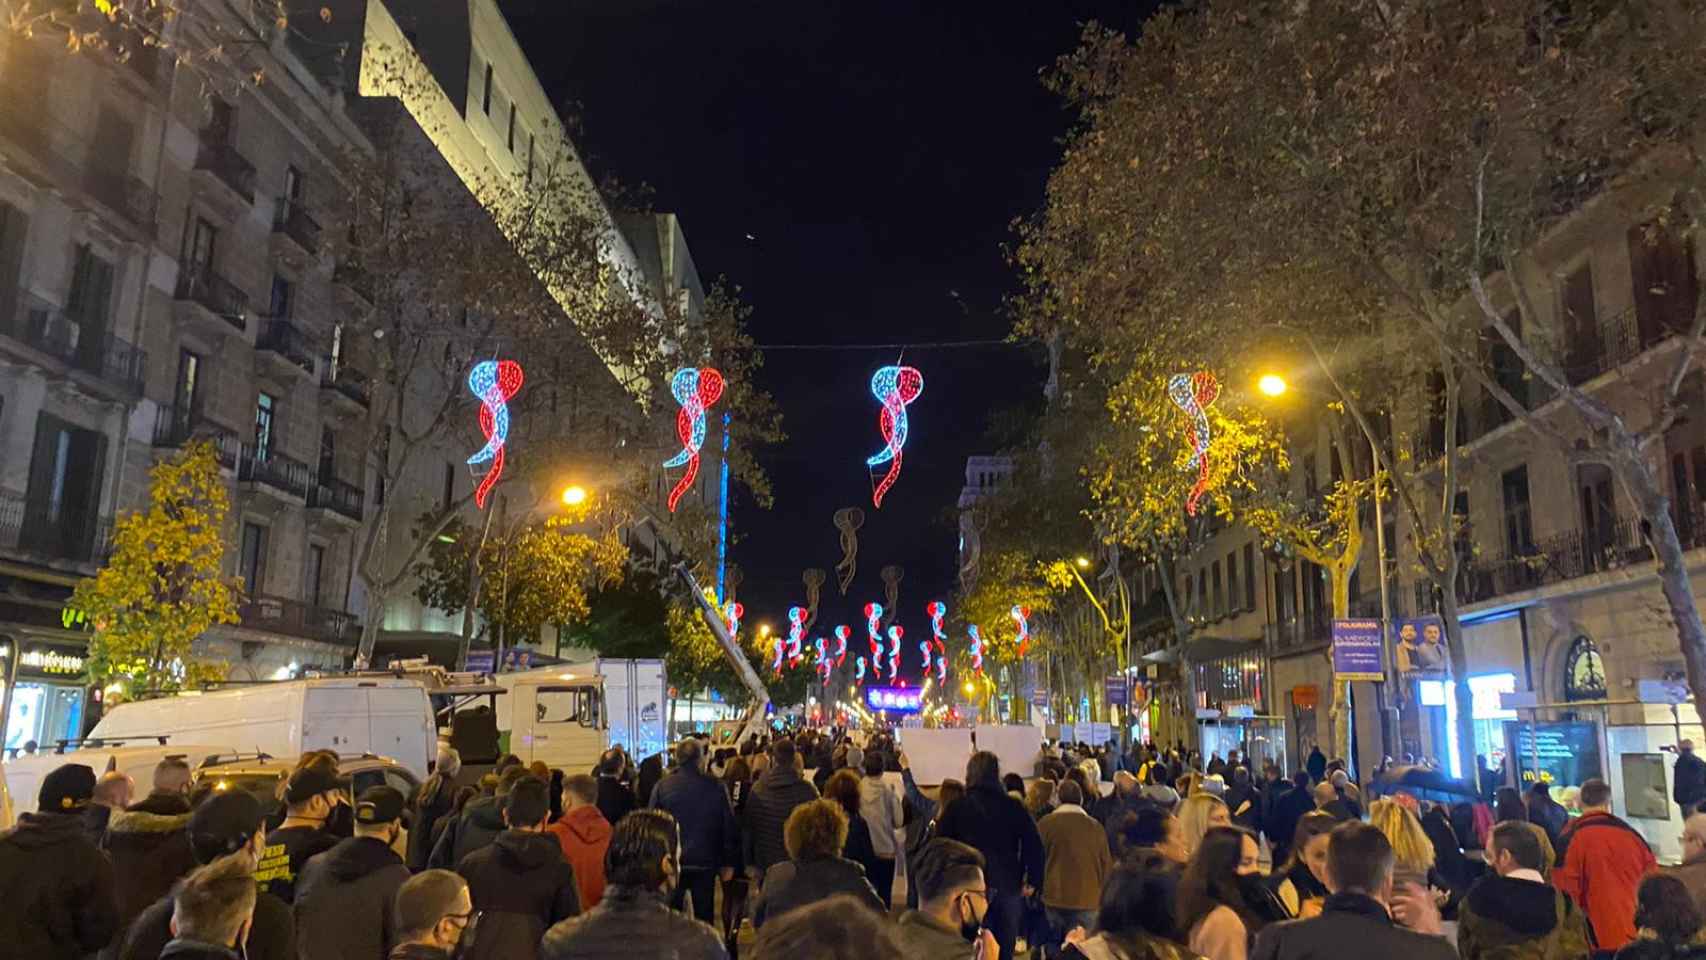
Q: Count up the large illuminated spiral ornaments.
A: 4